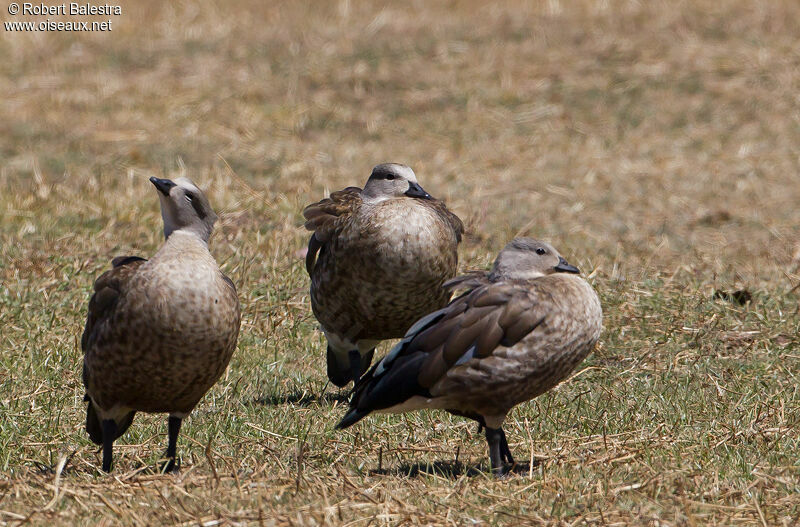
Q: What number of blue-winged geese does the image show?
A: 3